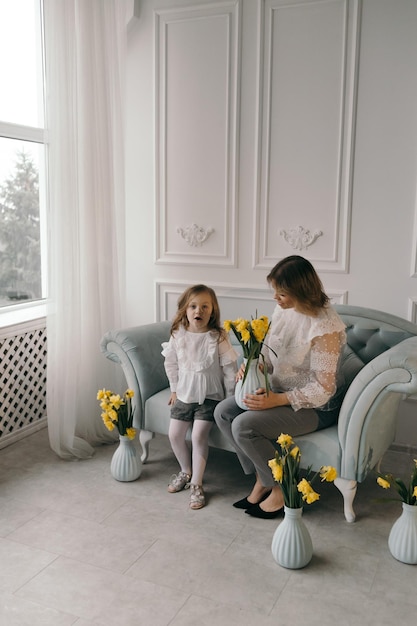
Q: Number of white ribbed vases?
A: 4